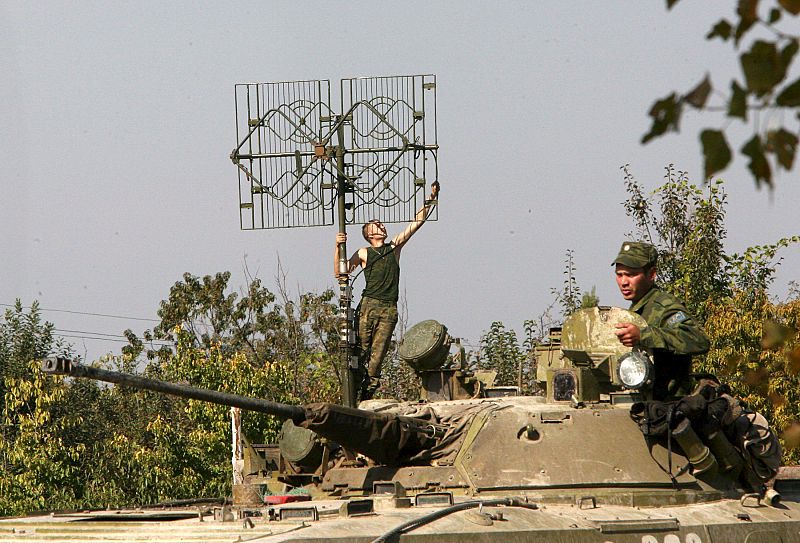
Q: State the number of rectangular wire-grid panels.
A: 2